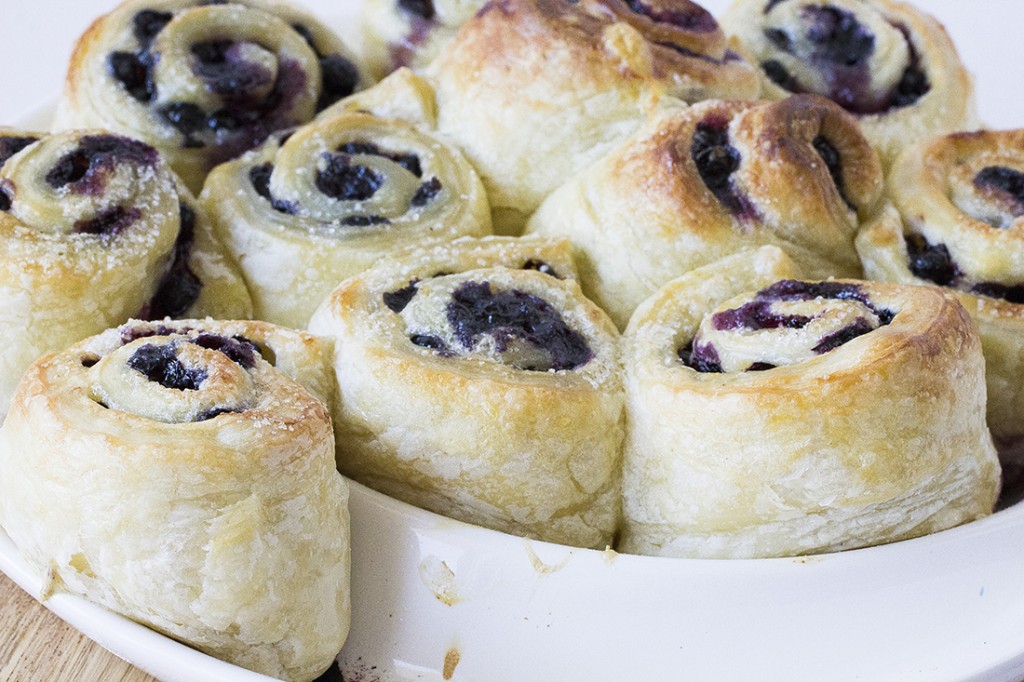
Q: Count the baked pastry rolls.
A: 11